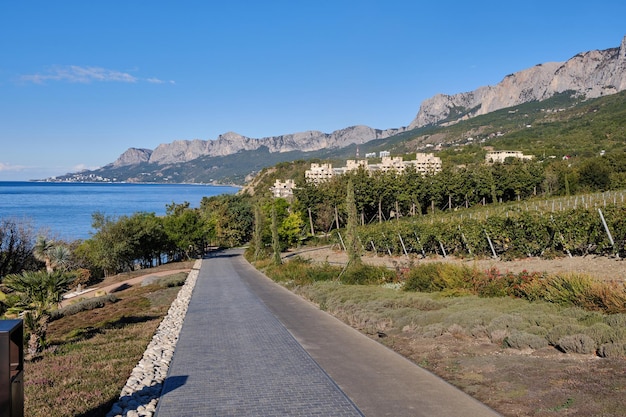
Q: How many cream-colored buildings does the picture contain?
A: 6